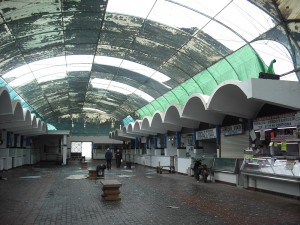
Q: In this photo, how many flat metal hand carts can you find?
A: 1